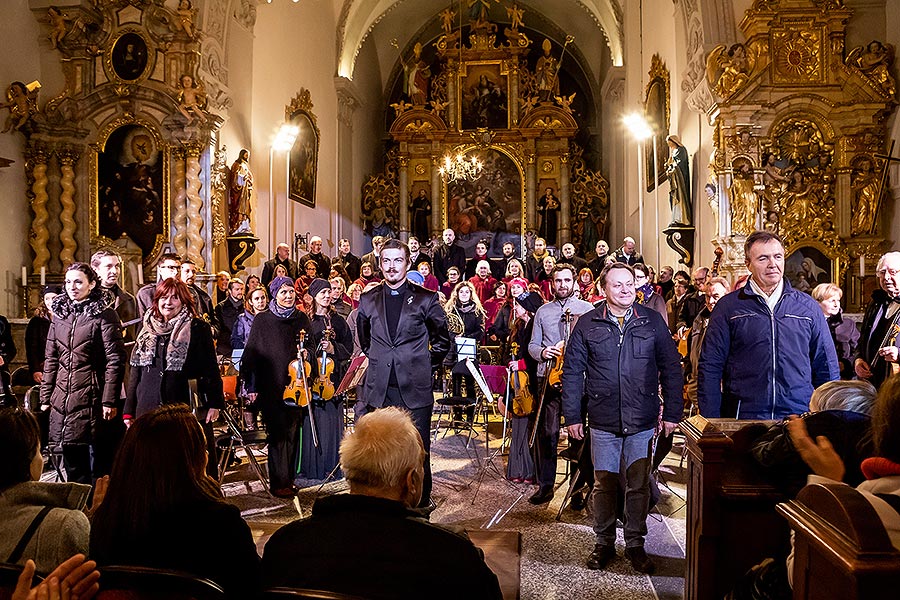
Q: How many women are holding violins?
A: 3